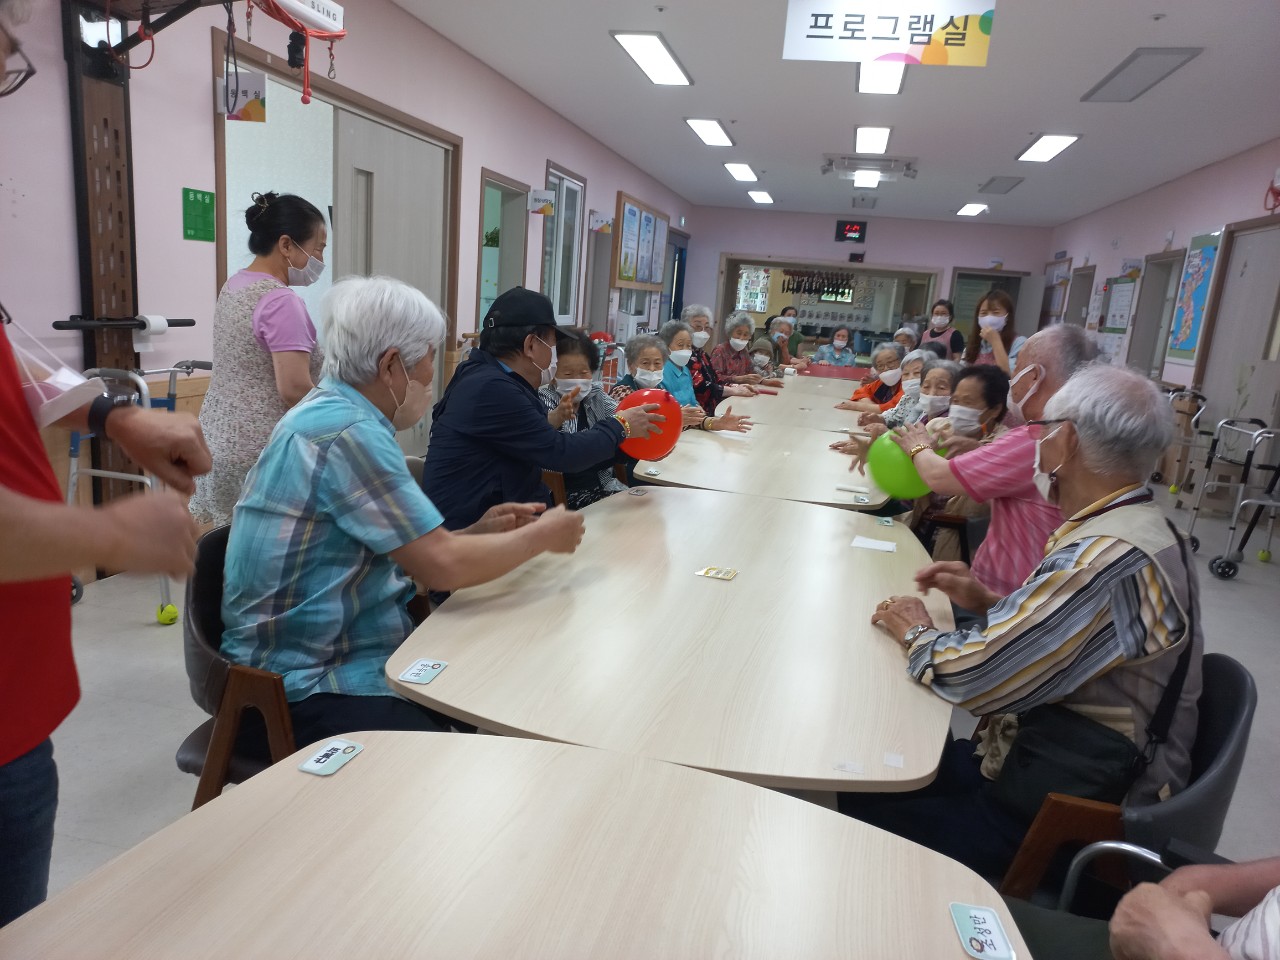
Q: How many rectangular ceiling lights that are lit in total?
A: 9